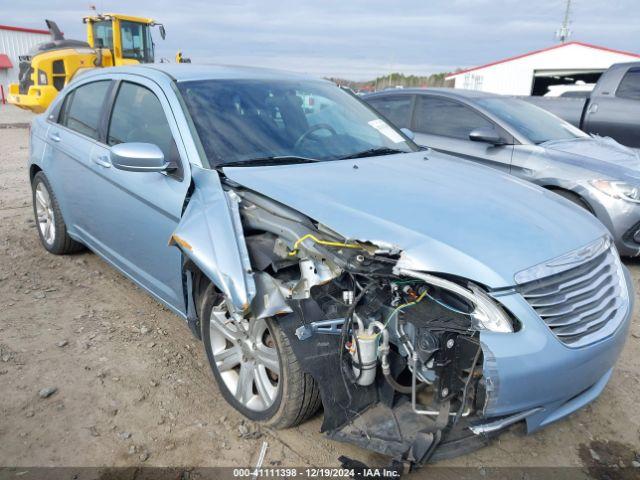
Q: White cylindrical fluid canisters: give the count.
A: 1